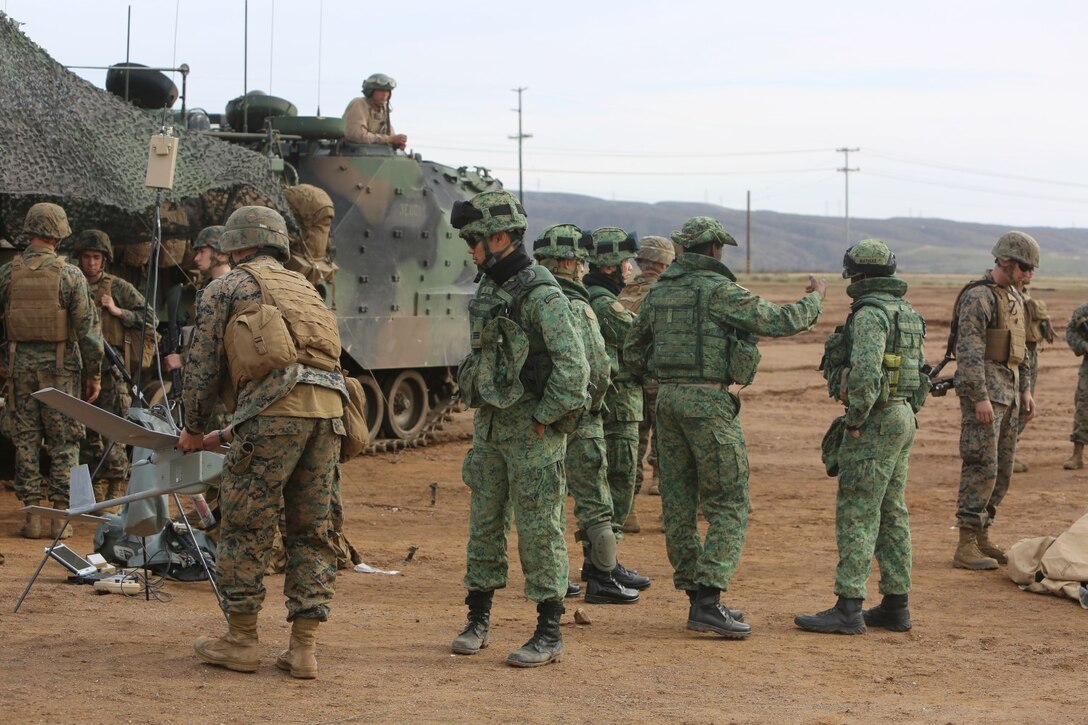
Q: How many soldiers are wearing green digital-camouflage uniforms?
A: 5